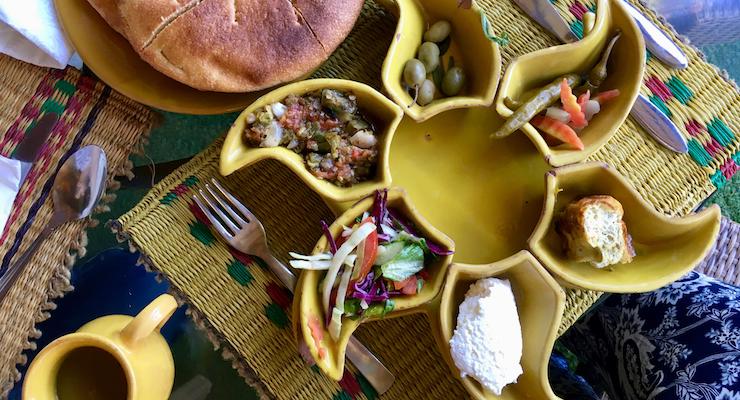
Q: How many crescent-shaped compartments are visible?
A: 6